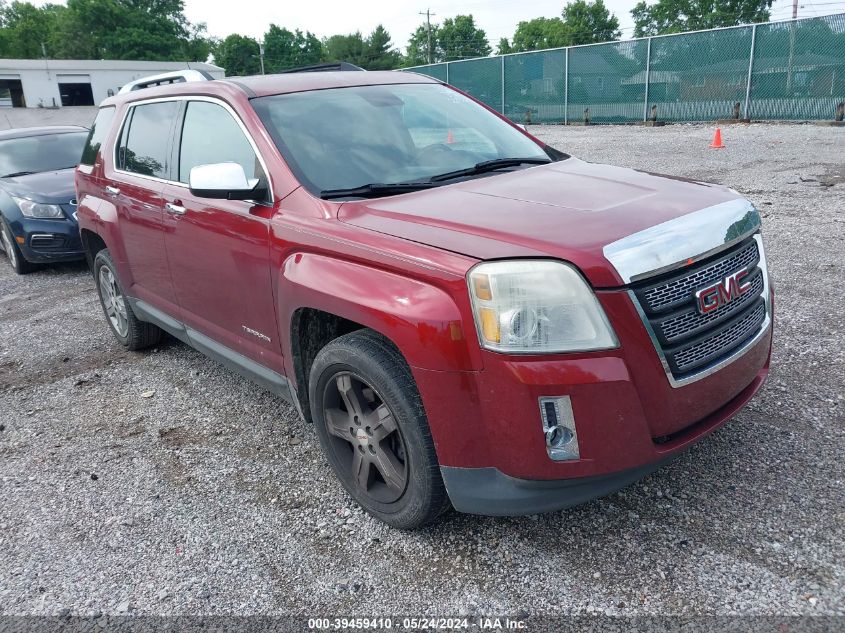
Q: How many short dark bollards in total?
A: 5